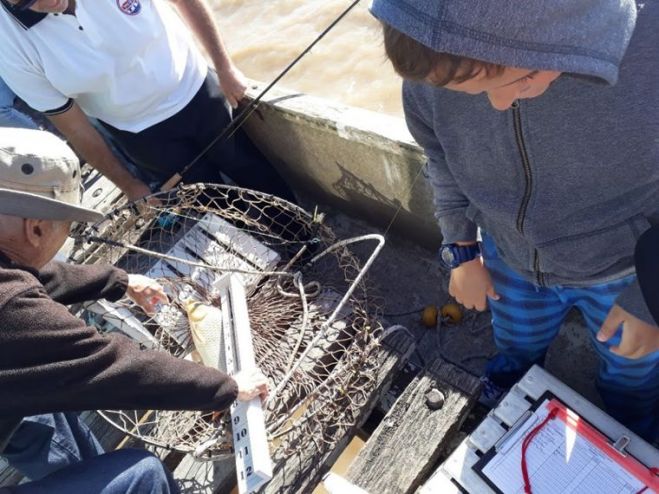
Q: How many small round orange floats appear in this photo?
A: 2